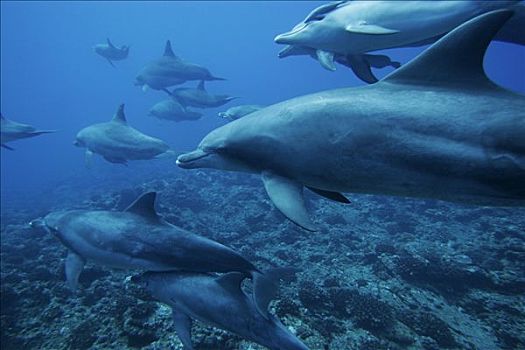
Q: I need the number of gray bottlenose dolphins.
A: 12